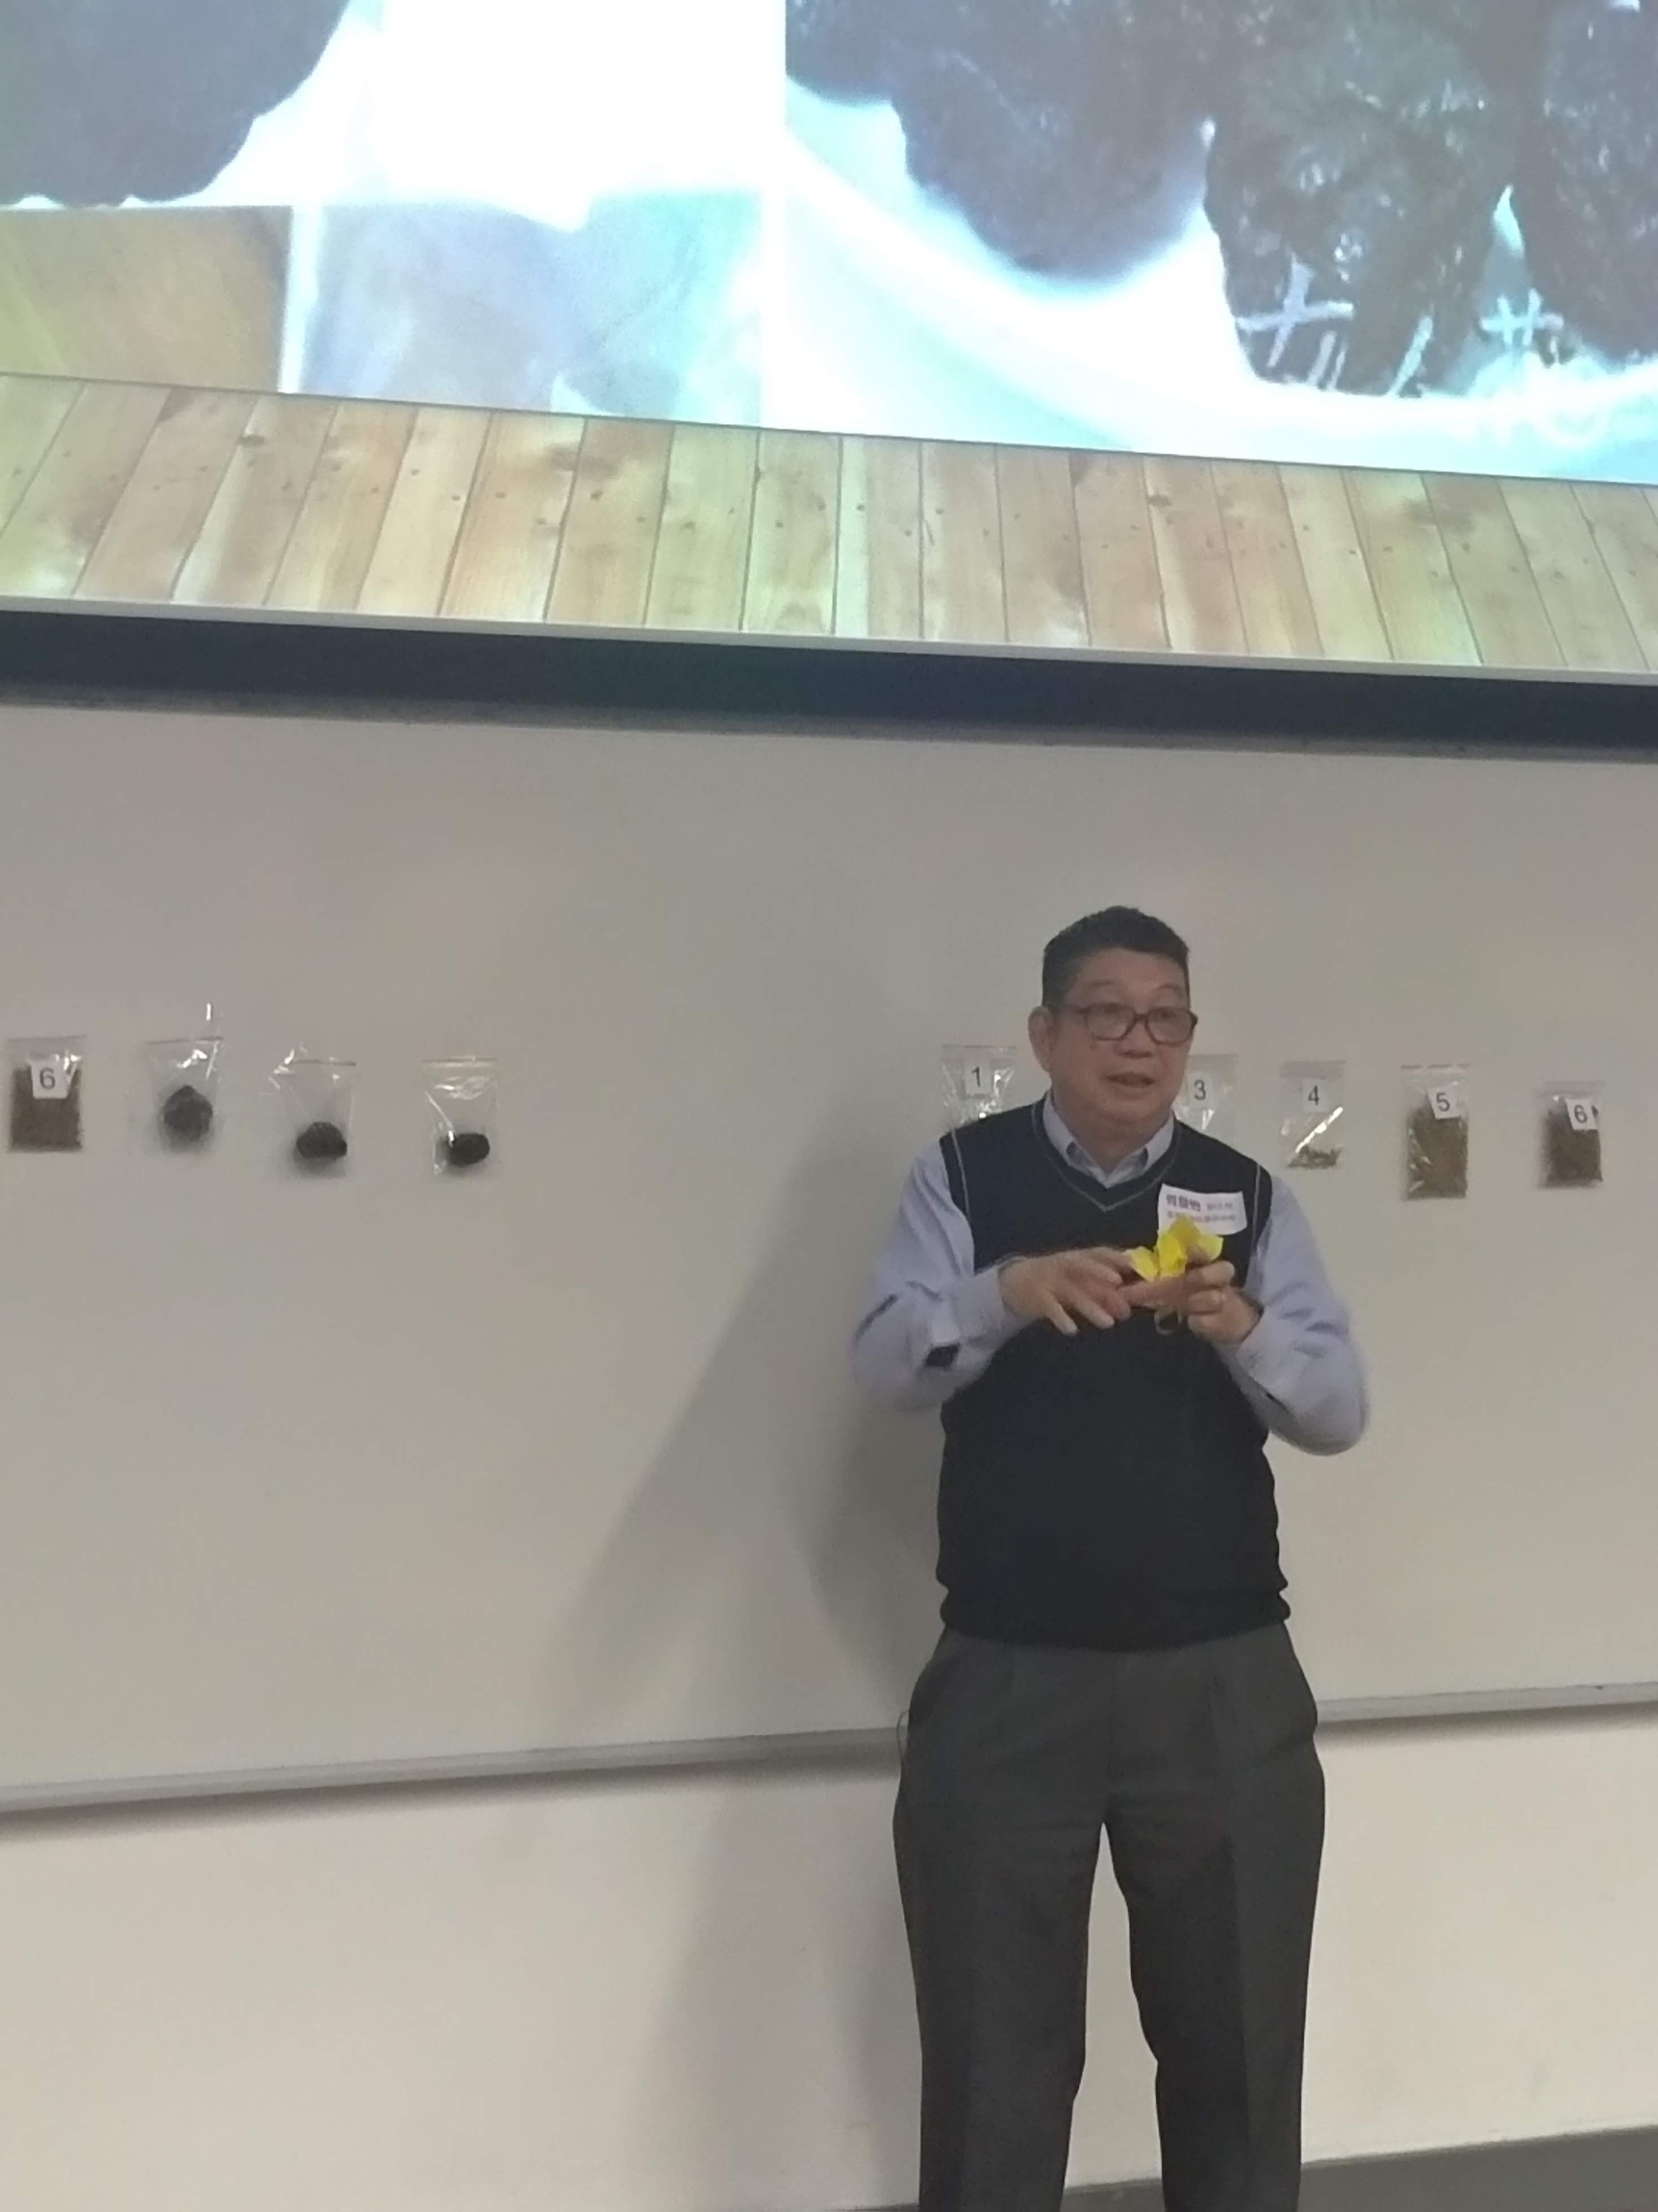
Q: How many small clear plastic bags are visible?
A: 9